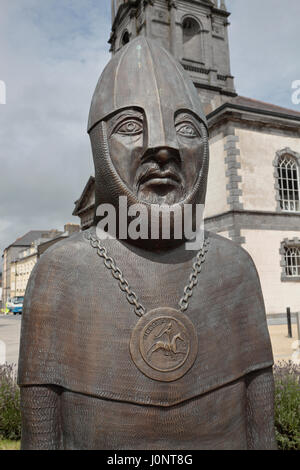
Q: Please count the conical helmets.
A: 1